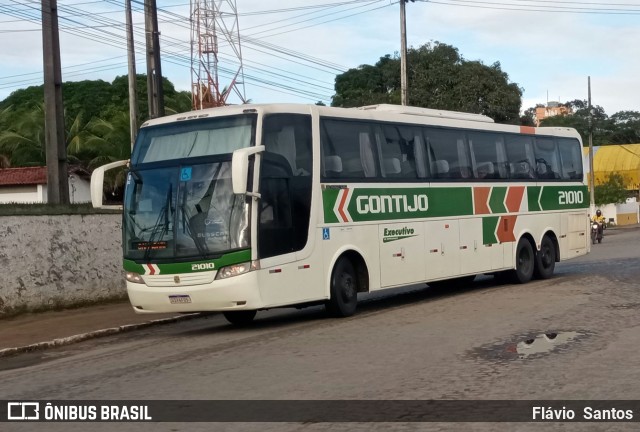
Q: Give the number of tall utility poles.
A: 5